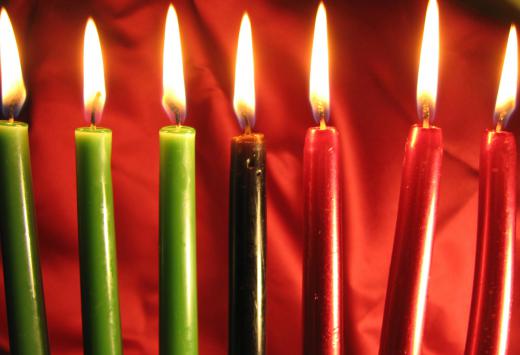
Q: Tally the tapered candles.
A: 7